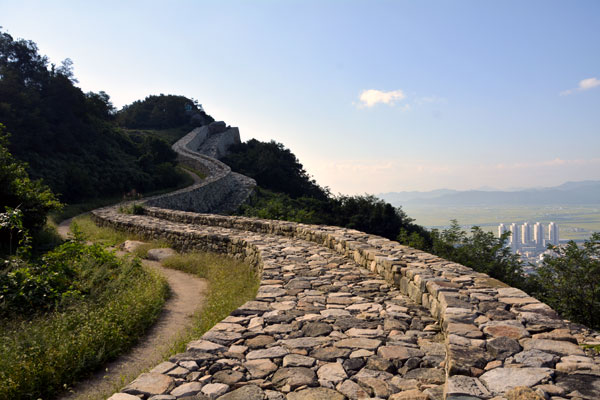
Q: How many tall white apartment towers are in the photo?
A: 5